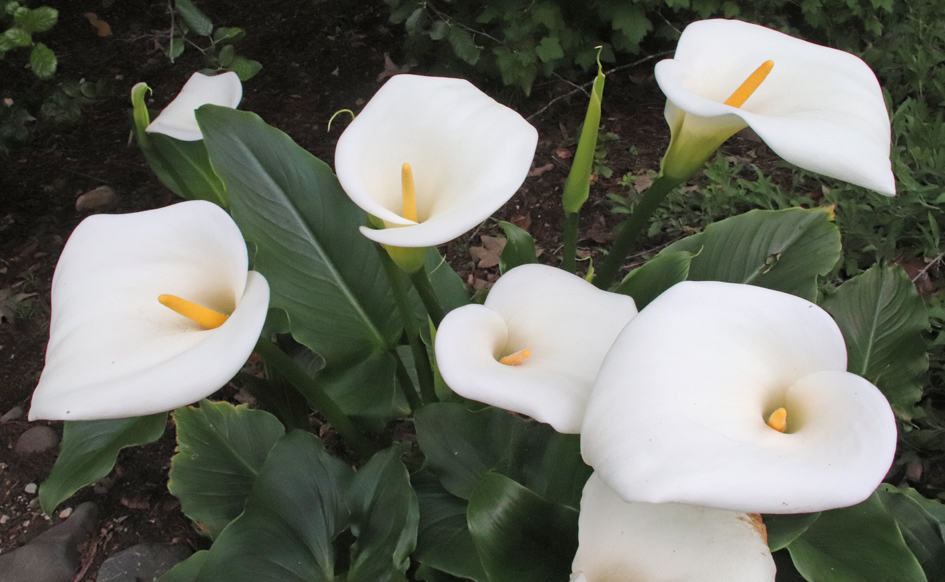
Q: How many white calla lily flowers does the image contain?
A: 7